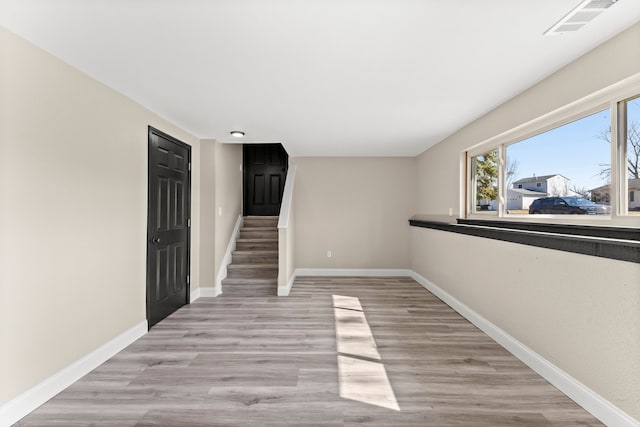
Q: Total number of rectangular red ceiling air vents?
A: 0